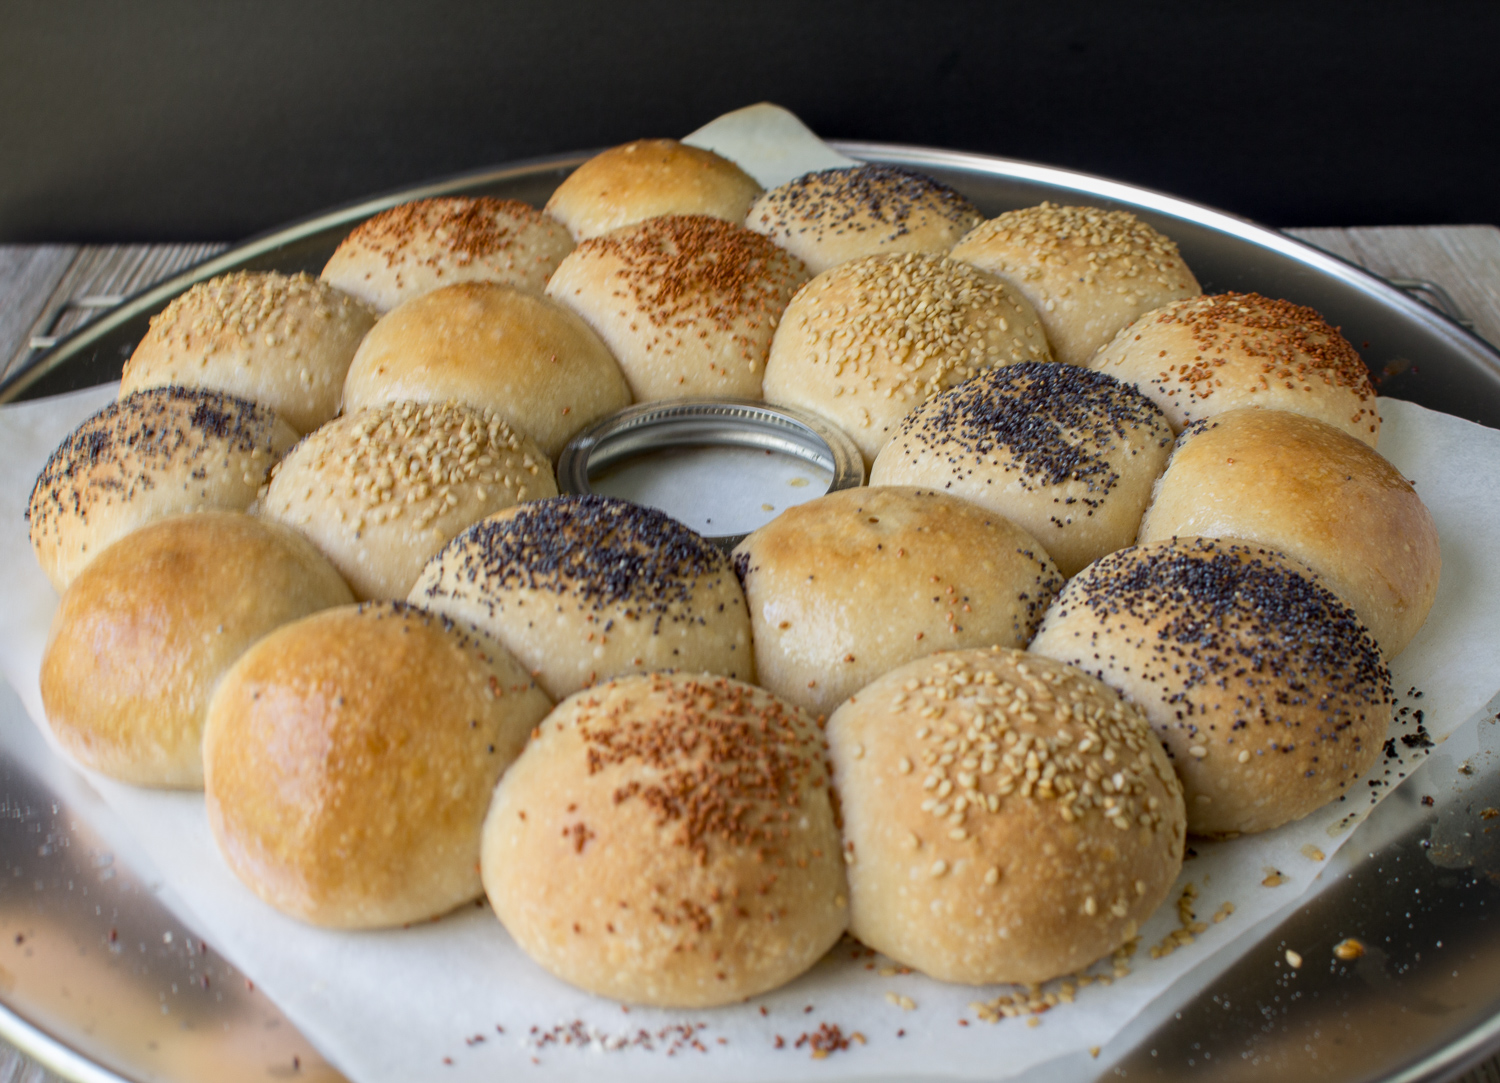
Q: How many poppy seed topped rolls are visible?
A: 5